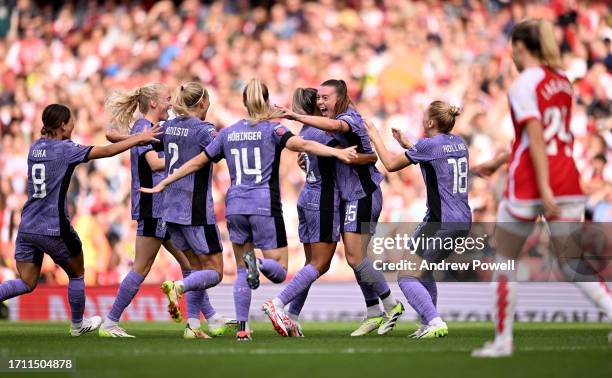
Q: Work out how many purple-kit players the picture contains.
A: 7